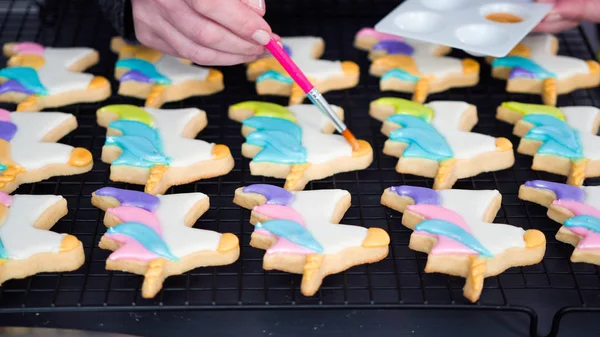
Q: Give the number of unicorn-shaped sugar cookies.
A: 15